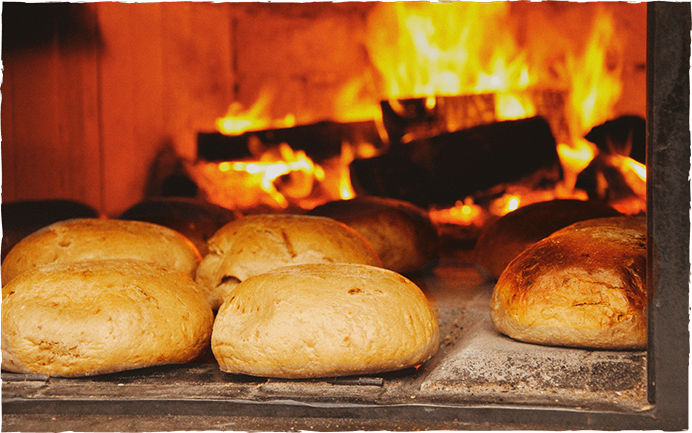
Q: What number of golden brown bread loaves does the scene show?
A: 5